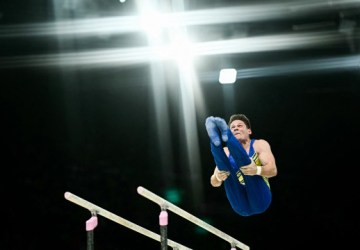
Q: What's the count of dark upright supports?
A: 2